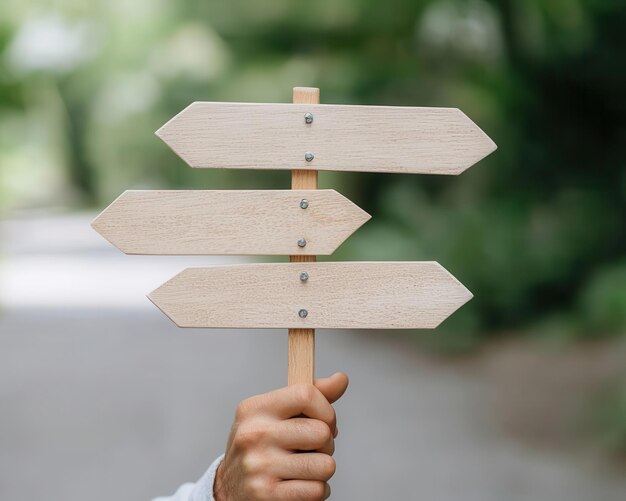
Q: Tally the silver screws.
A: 6